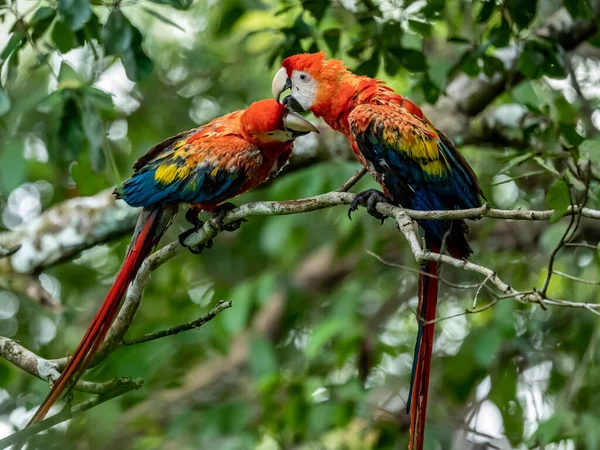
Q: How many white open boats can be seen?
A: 0